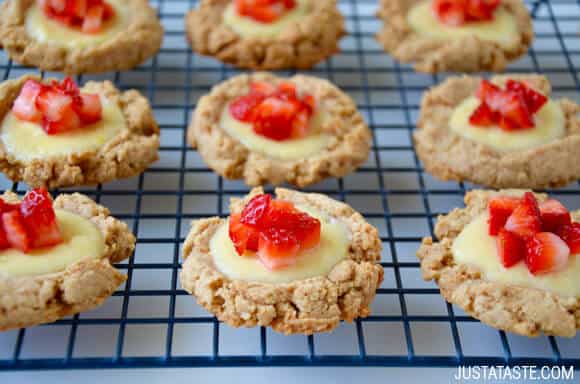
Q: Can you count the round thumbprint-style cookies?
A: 9